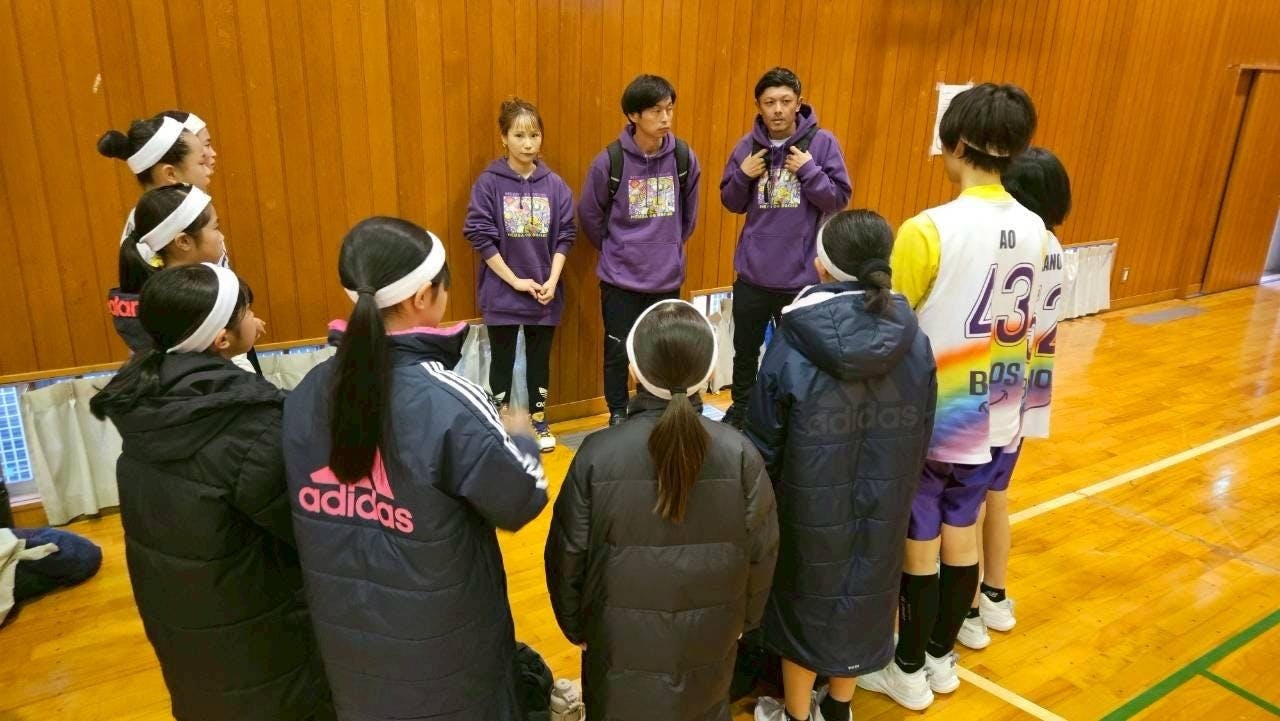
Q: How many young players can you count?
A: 9